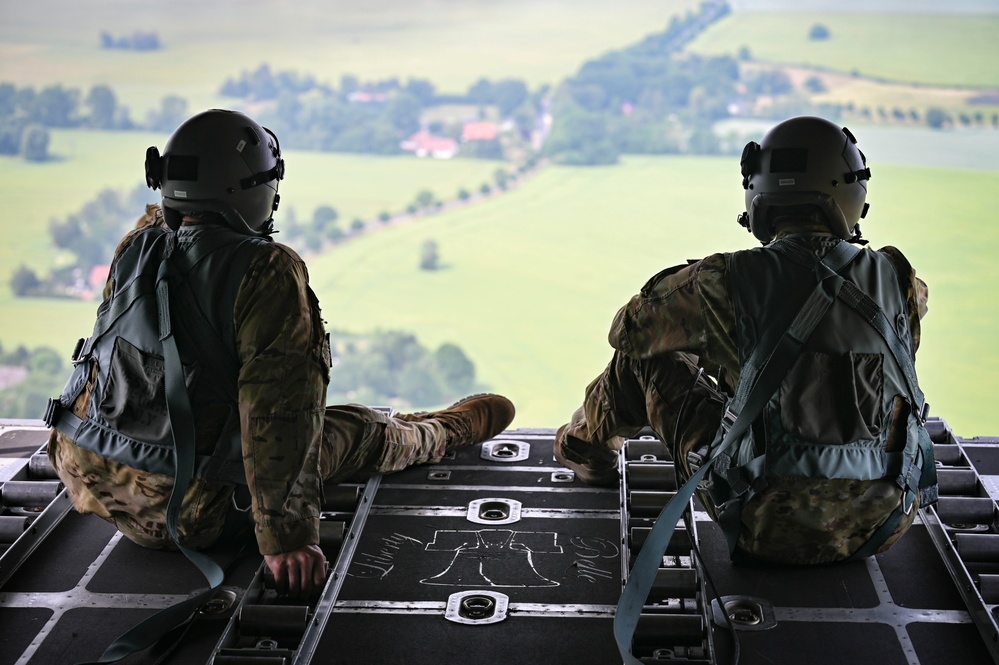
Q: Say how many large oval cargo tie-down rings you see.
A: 5